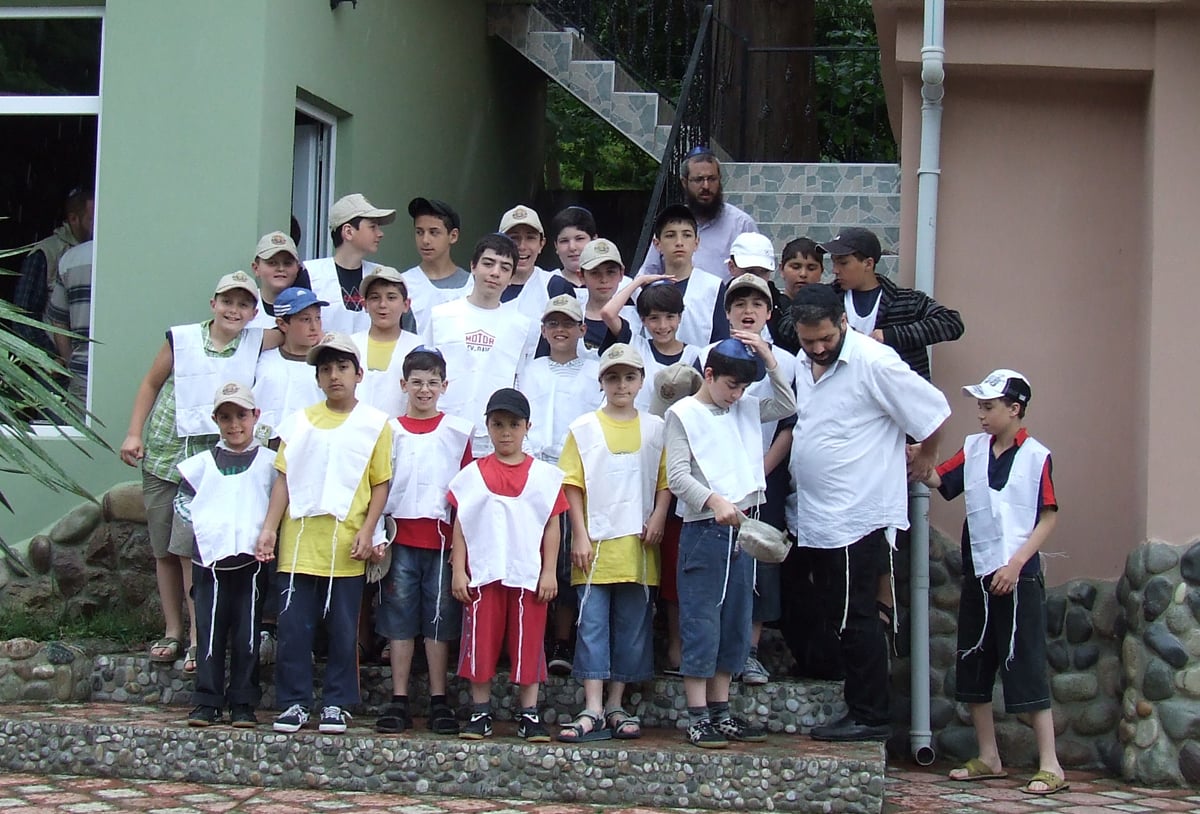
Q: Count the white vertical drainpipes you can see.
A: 1